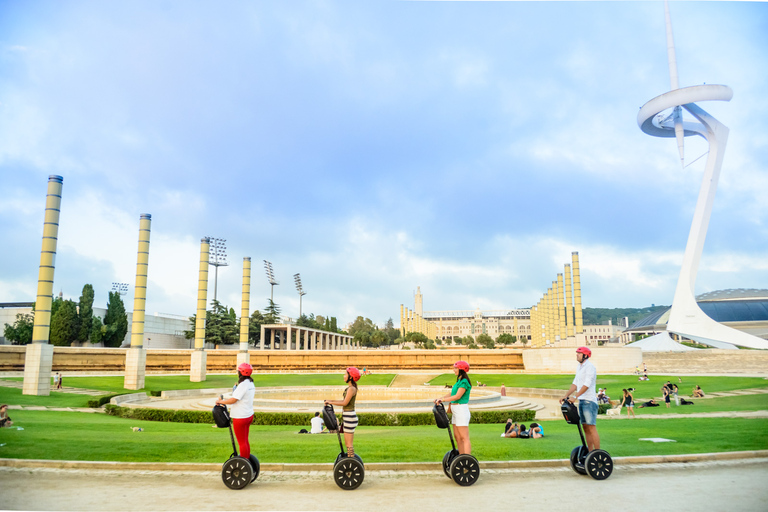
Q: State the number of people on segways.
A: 4